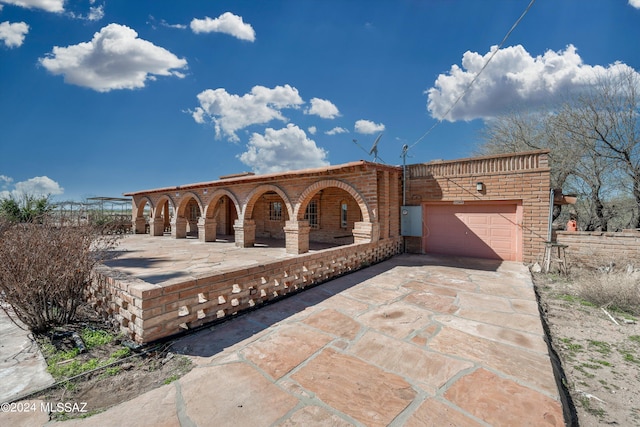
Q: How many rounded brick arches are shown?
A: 6